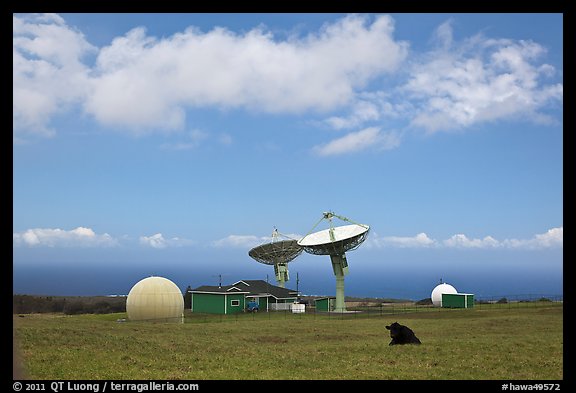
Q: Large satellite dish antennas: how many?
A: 2